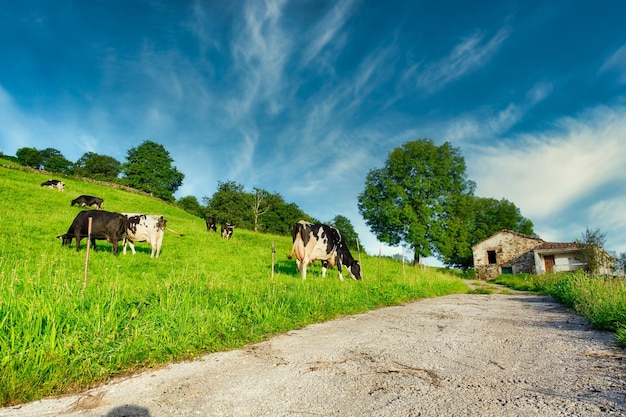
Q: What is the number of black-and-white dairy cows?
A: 7